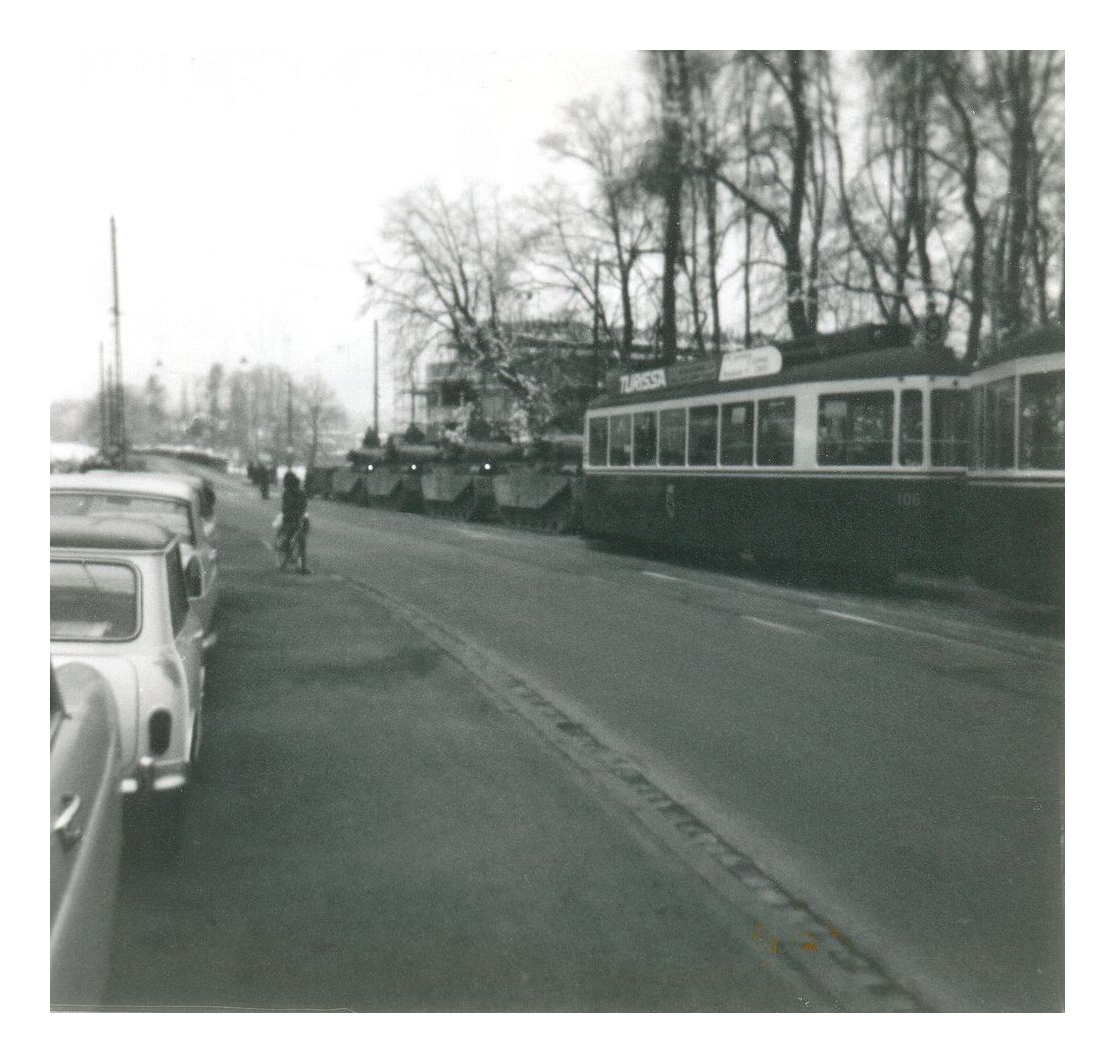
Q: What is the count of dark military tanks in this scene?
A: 4